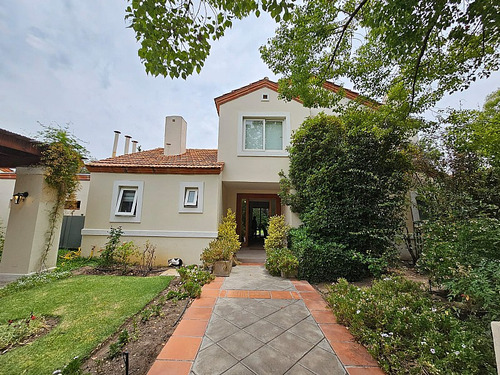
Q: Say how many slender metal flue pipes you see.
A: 3